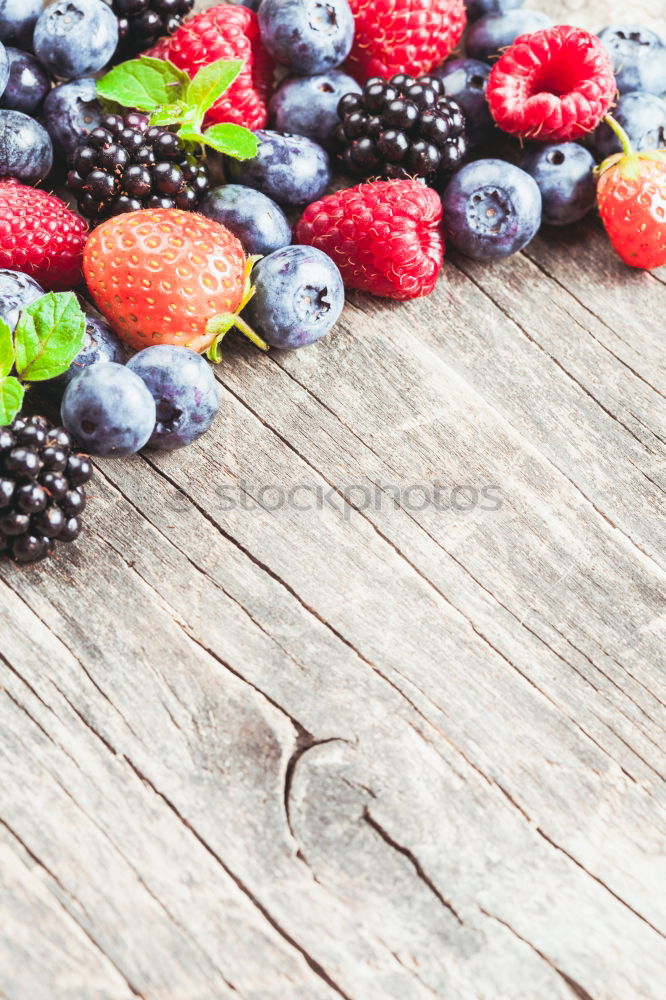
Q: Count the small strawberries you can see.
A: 2